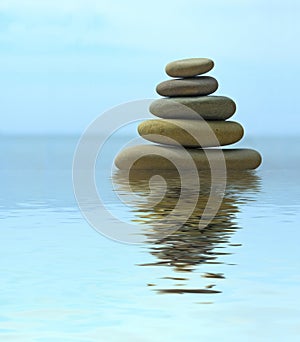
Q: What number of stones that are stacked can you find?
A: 5